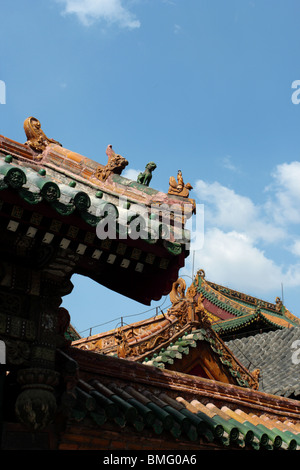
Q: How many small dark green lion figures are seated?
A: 1